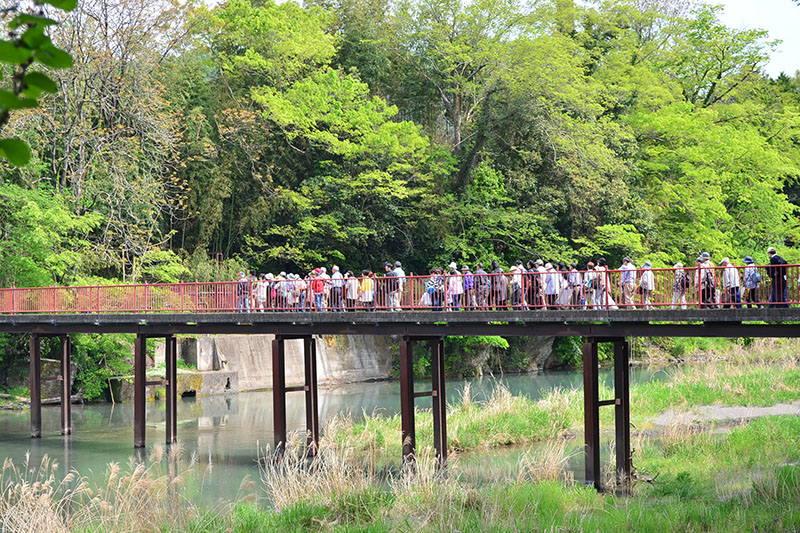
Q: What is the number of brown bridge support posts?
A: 10